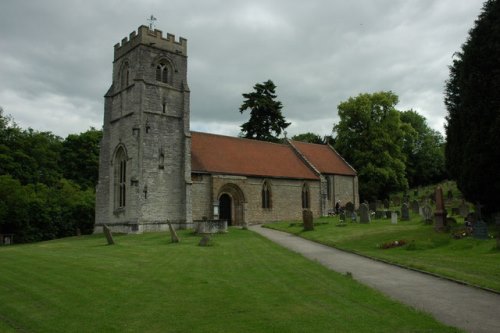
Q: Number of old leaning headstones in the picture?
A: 2